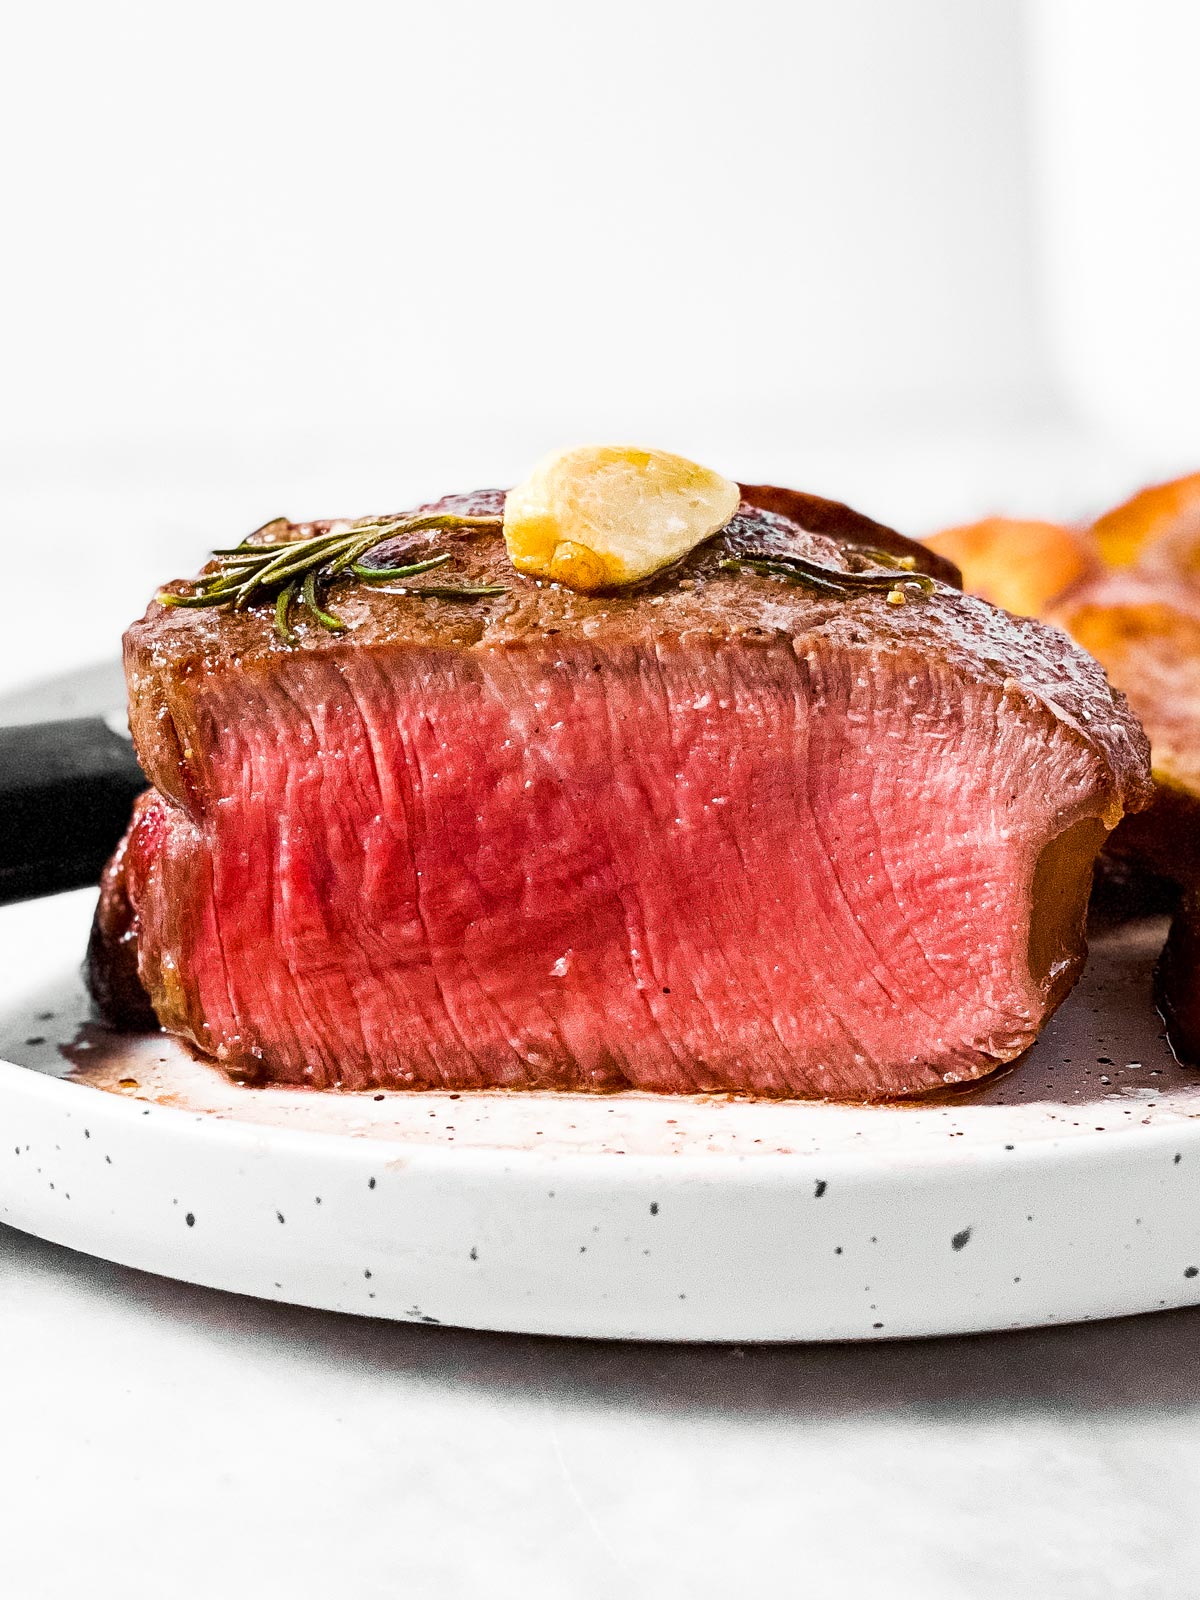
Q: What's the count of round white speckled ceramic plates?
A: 1